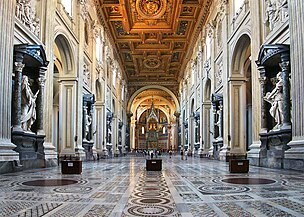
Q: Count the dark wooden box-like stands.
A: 3